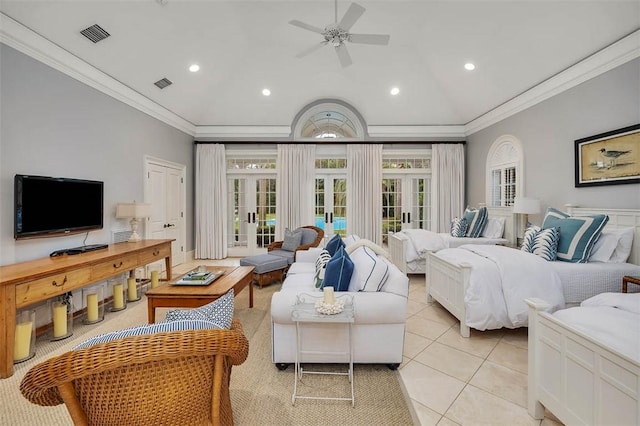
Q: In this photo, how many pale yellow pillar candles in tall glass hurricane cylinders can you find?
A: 6